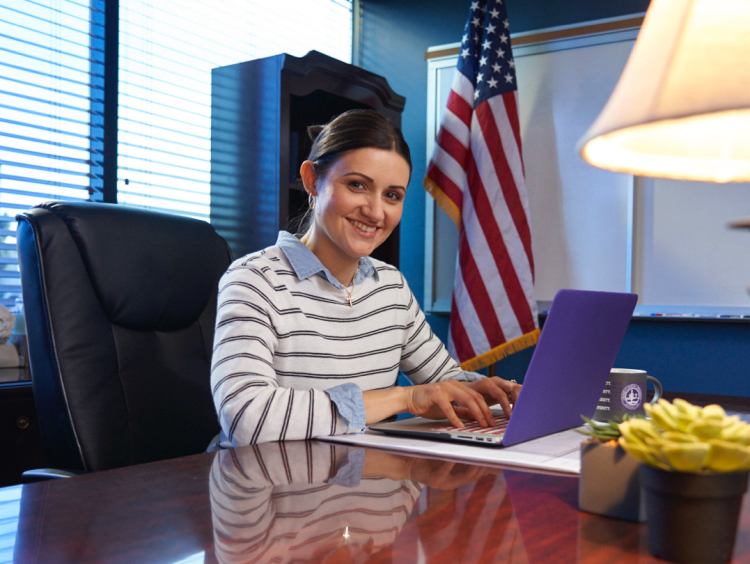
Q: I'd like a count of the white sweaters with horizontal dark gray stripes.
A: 1